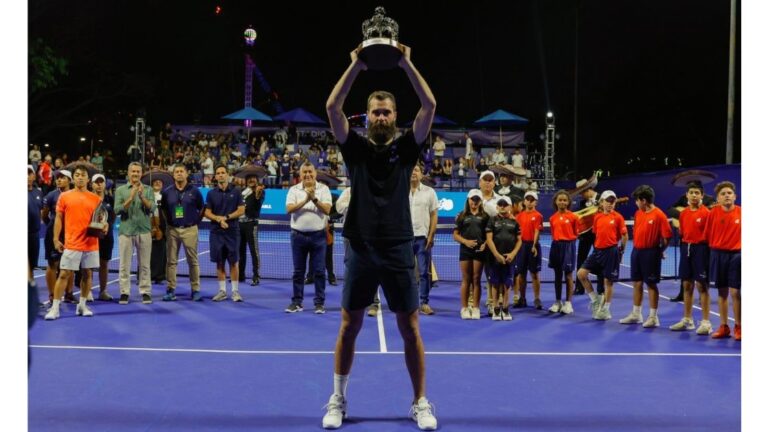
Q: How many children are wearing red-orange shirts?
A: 6